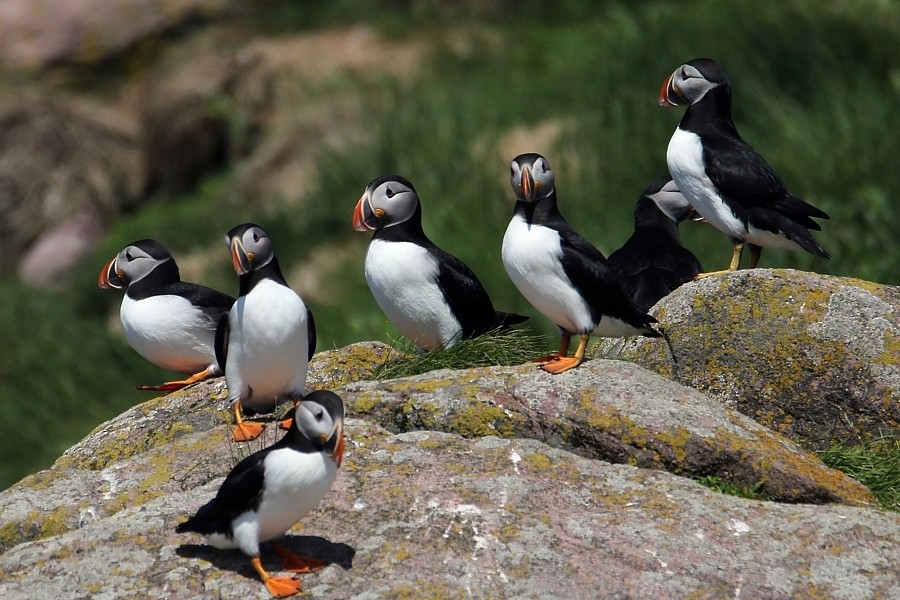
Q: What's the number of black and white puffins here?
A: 7